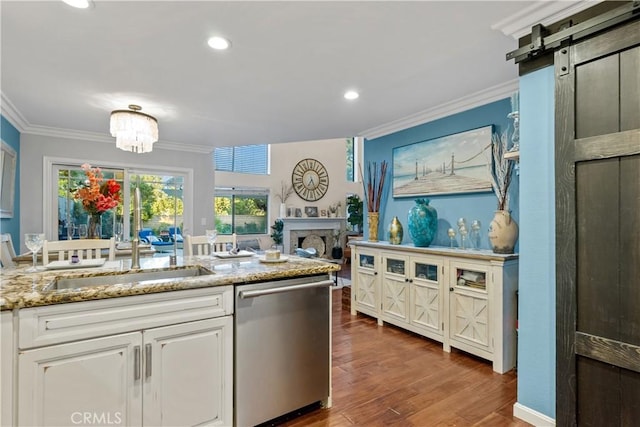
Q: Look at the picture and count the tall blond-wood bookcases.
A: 0